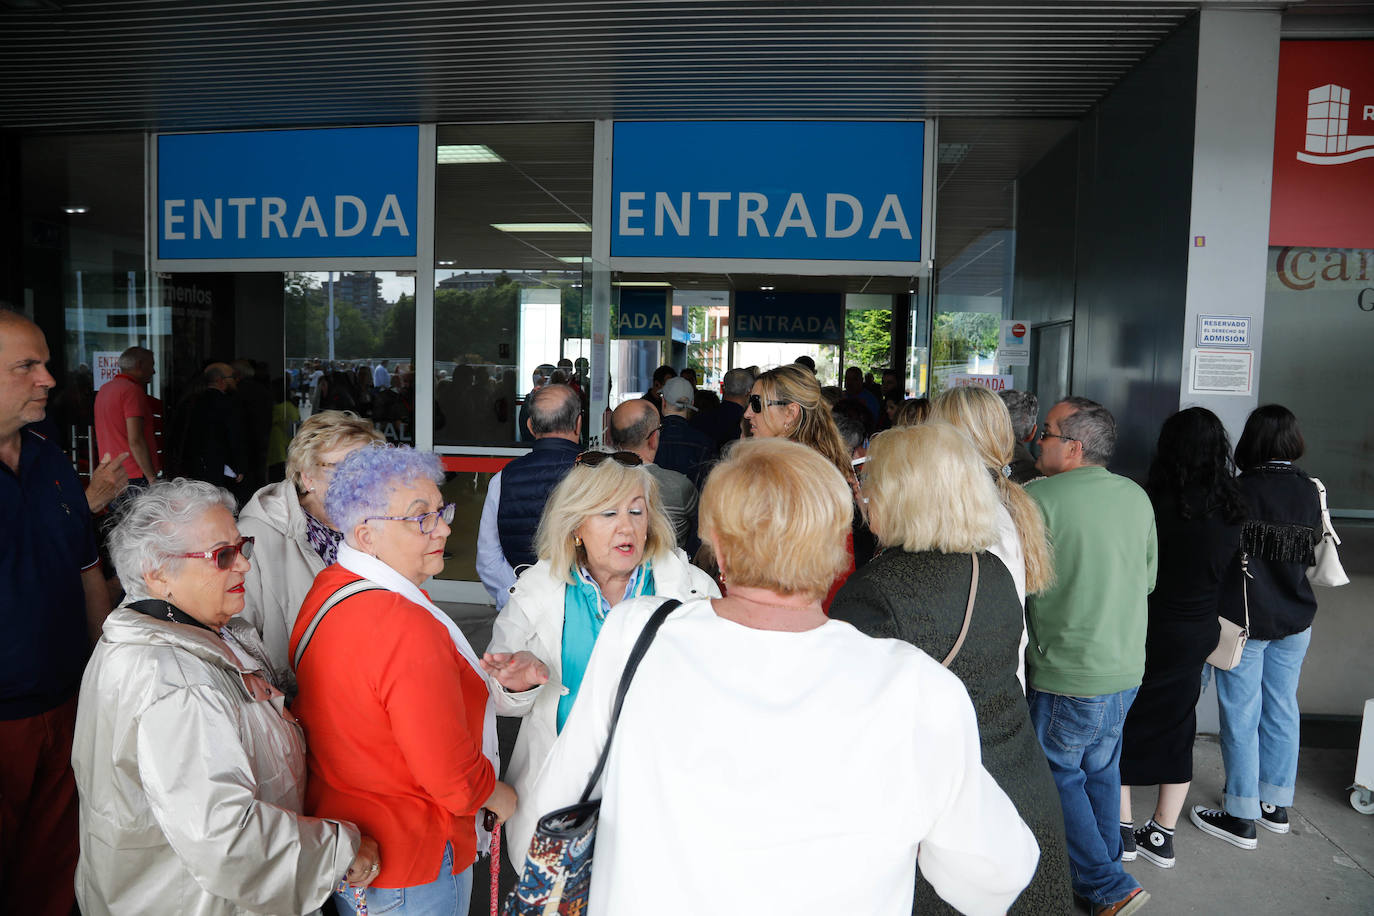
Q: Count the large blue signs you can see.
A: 2